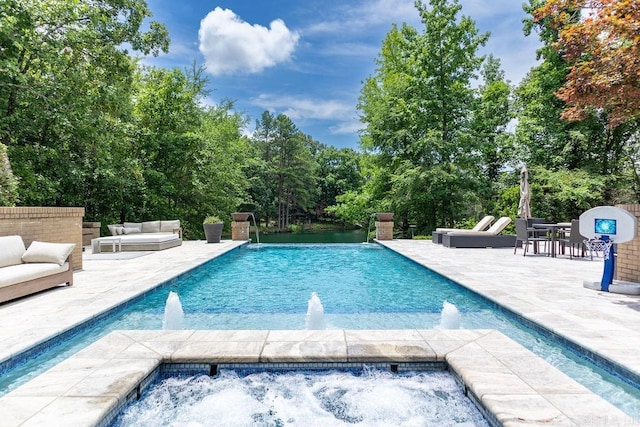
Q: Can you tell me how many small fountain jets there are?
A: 3